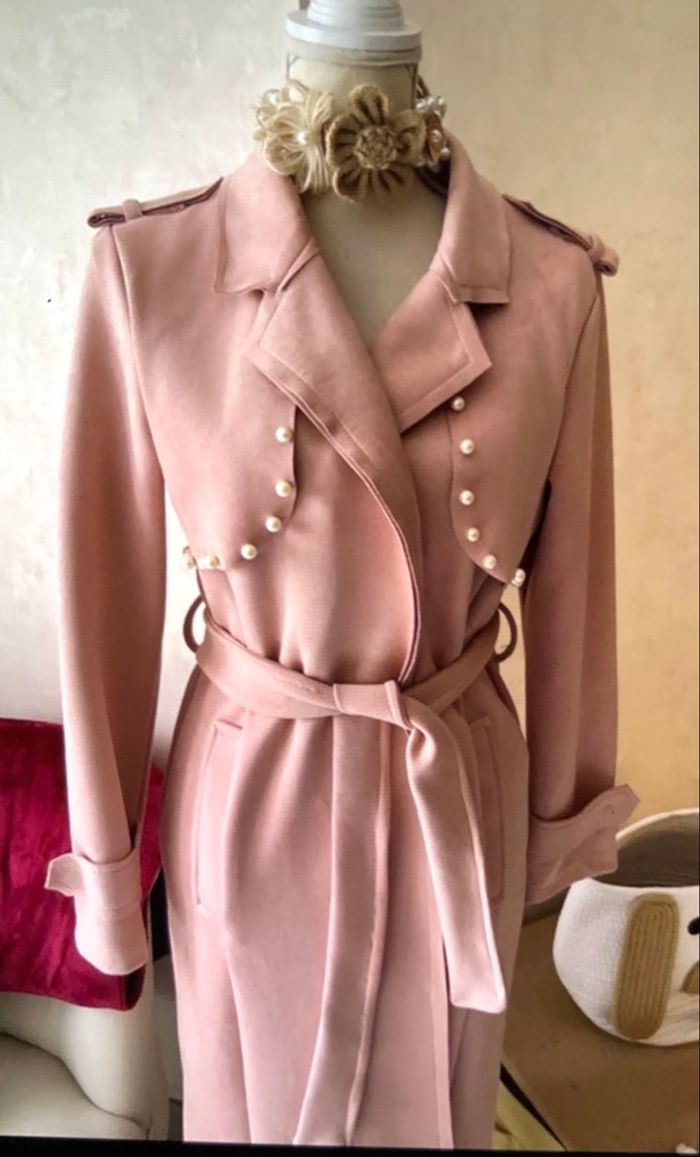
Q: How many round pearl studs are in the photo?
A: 12